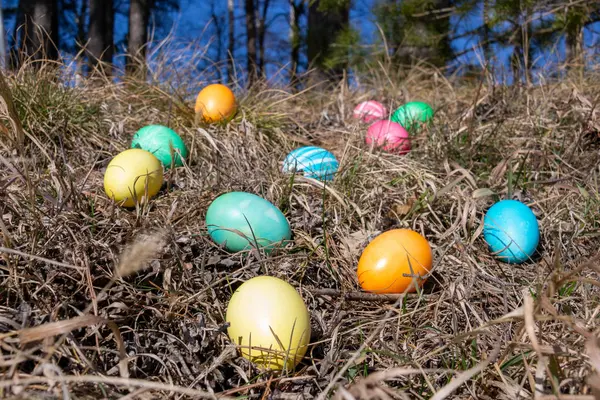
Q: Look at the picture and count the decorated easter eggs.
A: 11